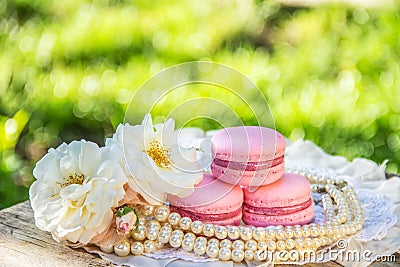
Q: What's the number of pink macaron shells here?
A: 6